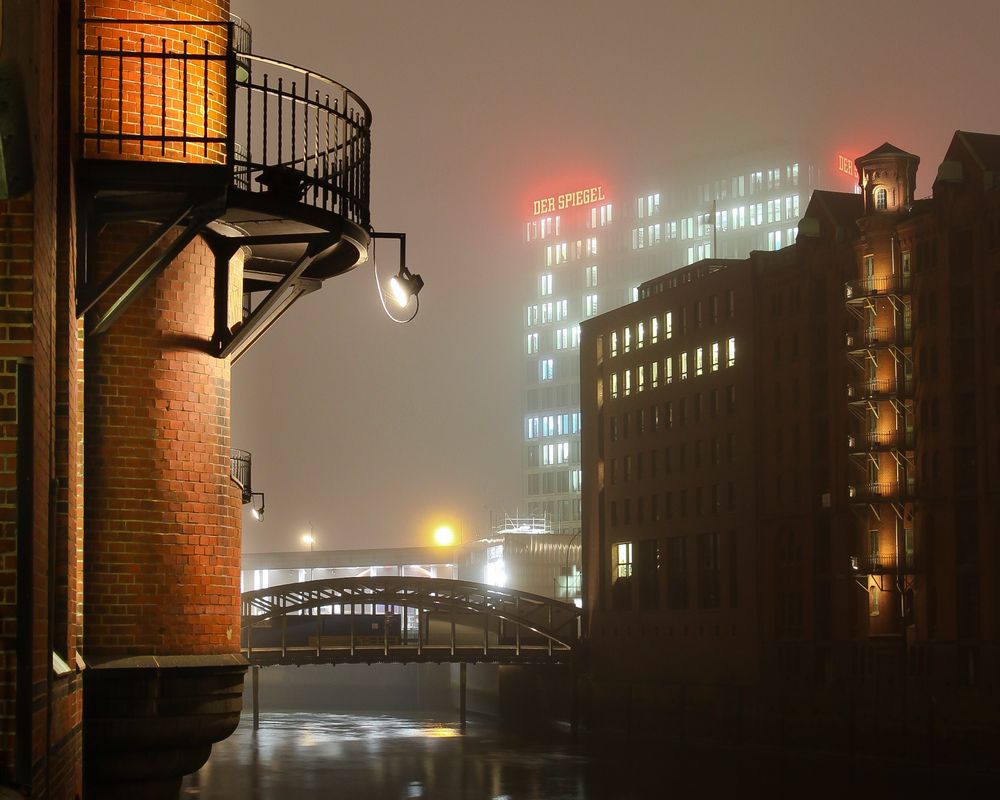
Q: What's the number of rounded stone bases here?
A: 1